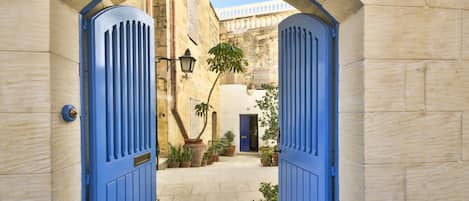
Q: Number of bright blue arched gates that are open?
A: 2